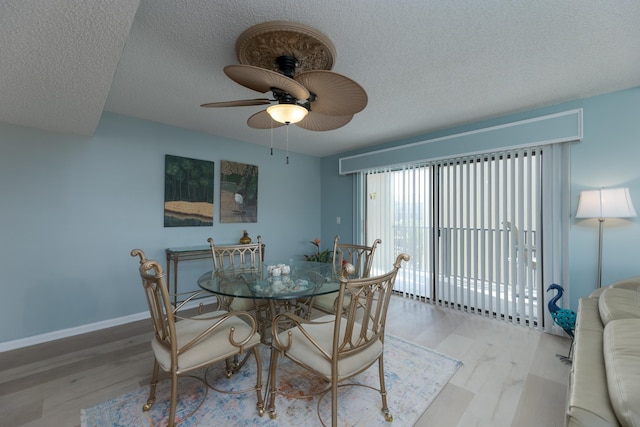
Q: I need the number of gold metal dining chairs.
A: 4